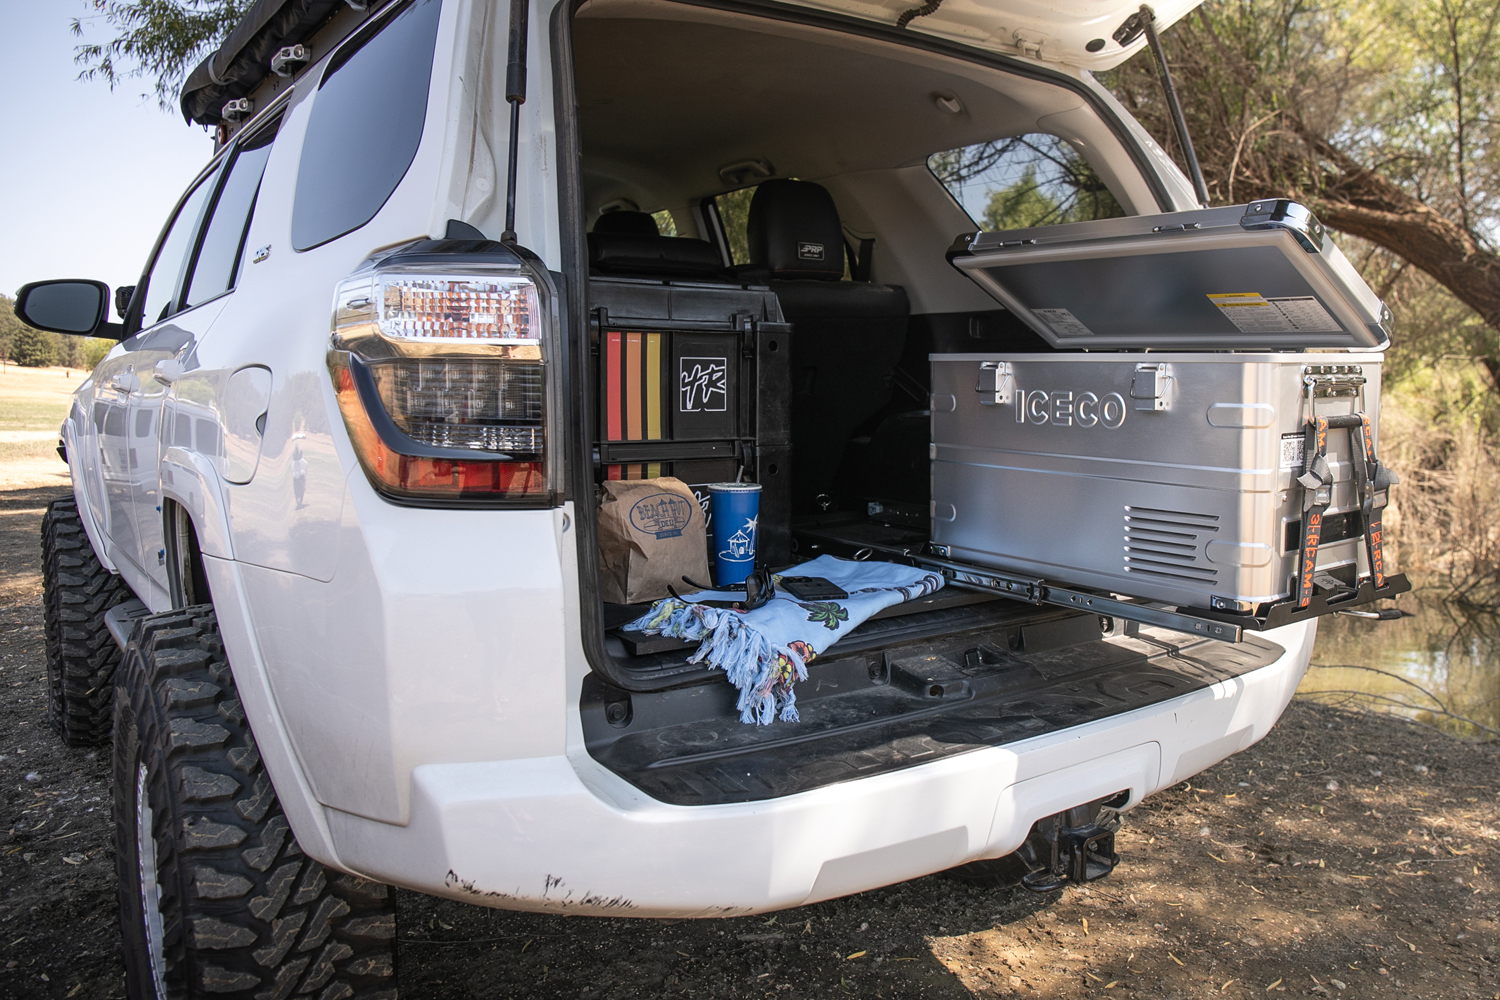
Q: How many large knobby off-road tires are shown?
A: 2